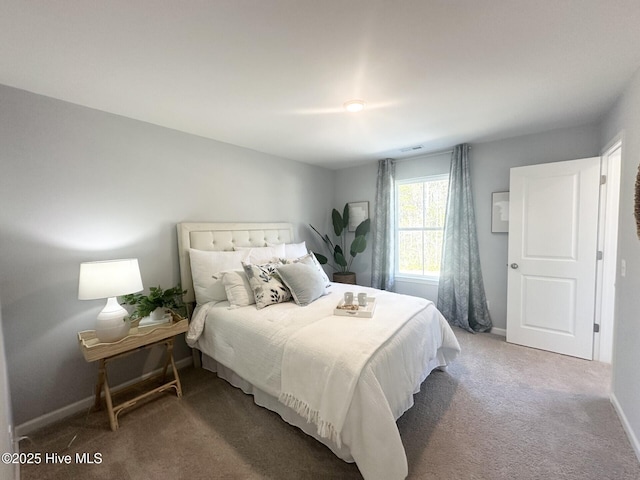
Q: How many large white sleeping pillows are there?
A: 3